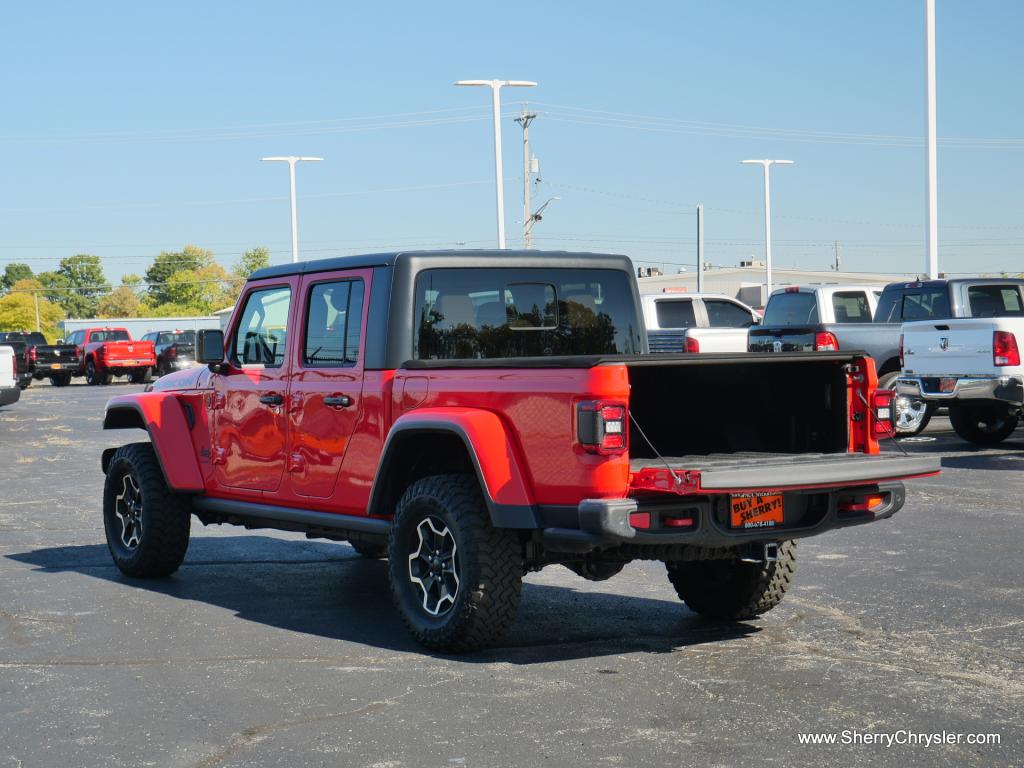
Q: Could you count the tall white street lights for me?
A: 4